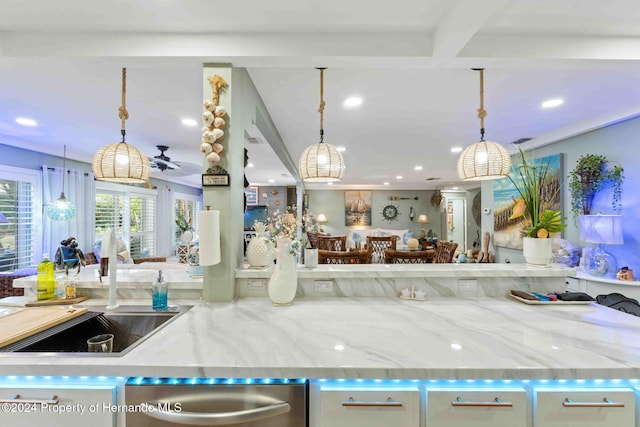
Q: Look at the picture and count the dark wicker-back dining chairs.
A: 6